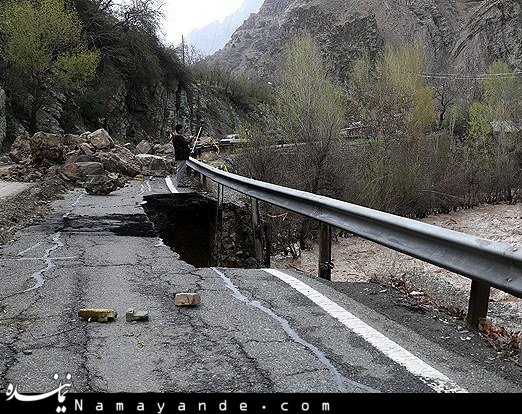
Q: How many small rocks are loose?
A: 3